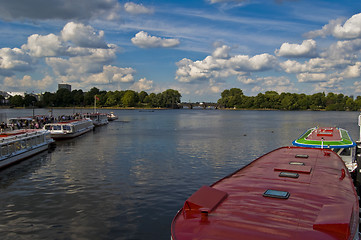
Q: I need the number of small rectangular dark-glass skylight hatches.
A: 4